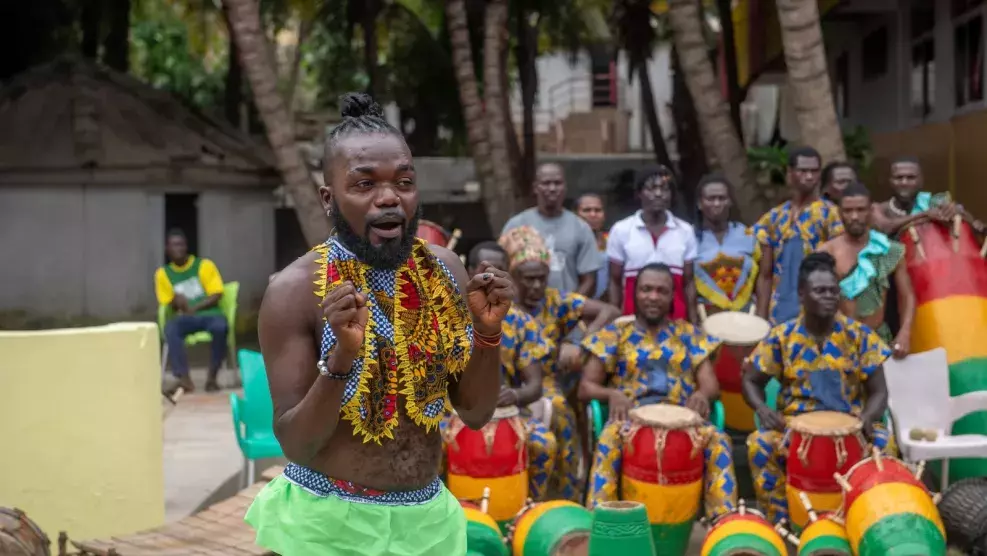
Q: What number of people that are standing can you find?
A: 9